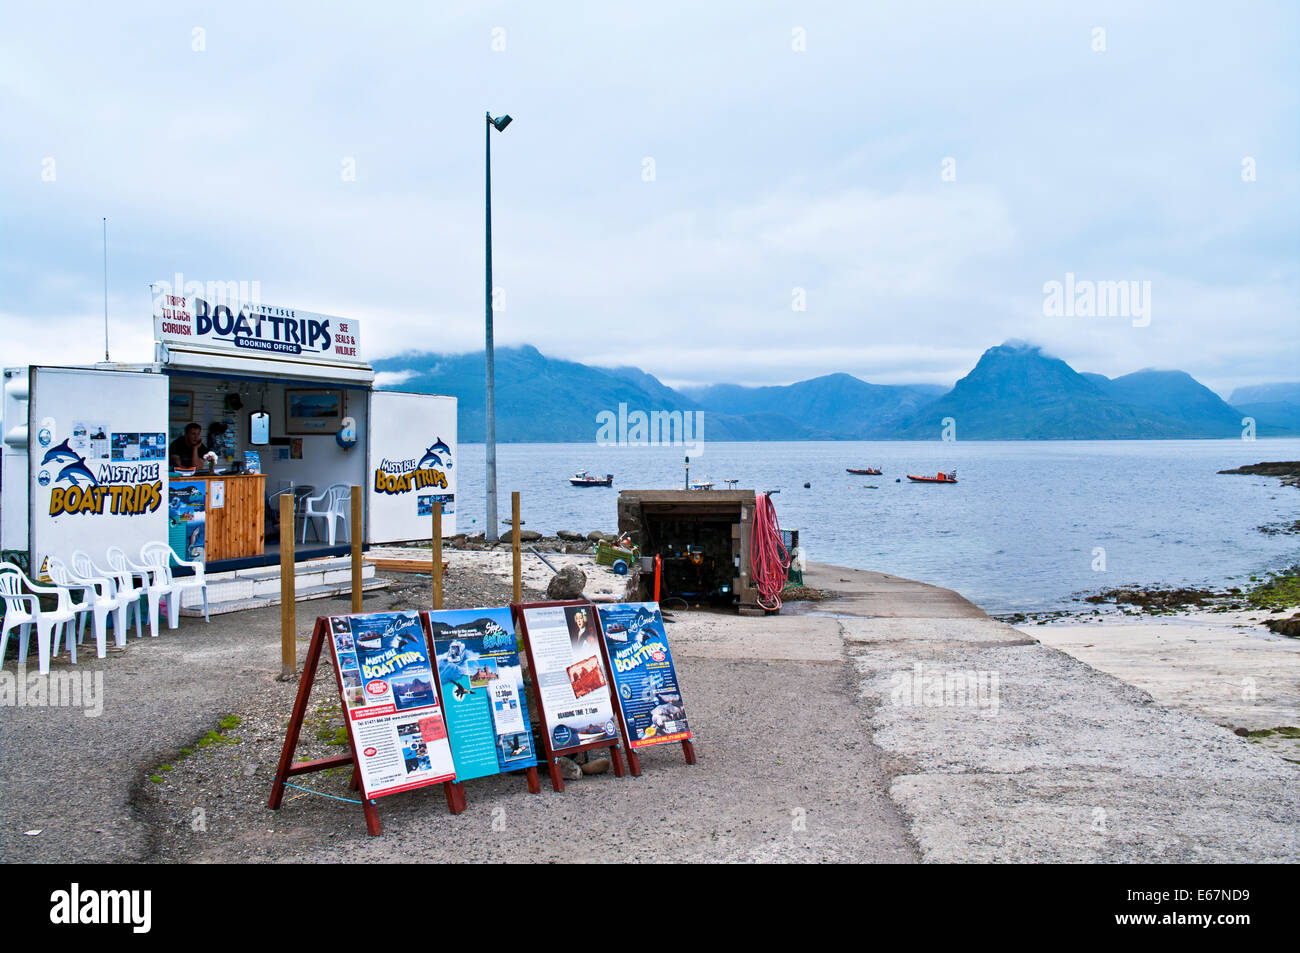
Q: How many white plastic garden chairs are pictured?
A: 6